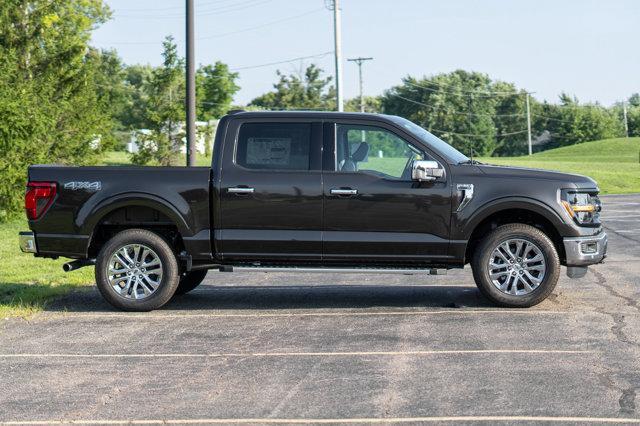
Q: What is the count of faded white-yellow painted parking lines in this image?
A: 3